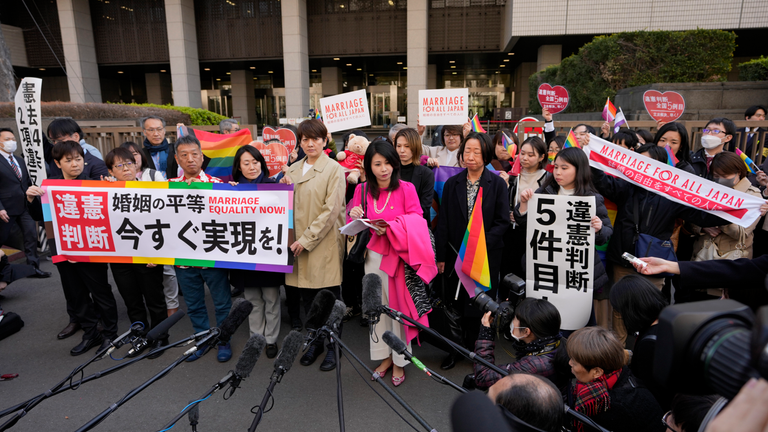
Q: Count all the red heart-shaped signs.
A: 4